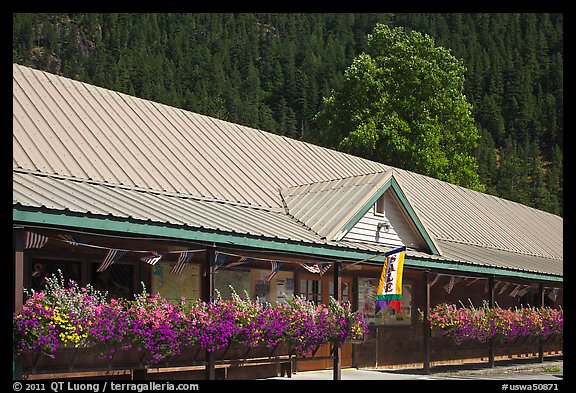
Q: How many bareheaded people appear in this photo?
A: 0